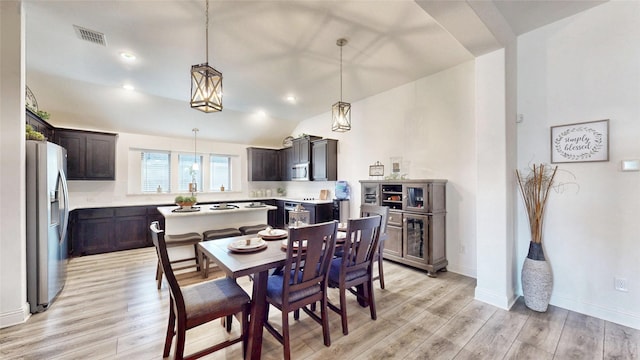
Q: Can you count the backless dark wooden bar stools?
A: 3